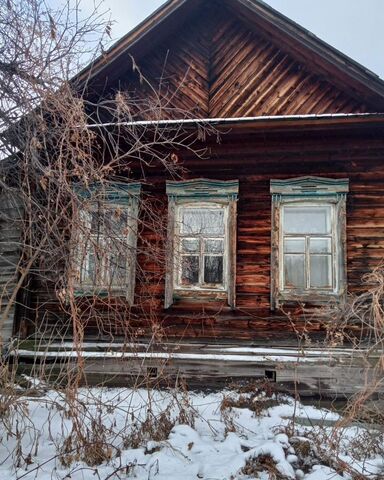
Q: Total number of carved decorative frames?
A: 3